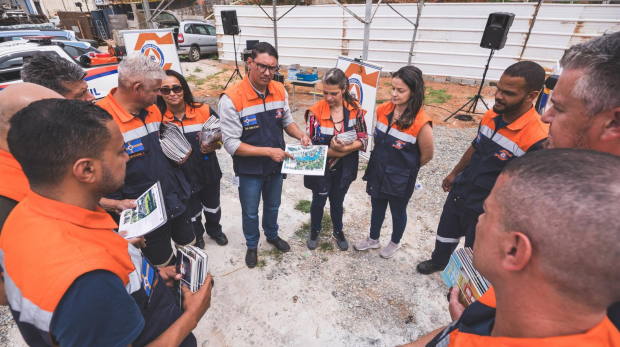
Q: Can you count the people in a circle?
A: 11